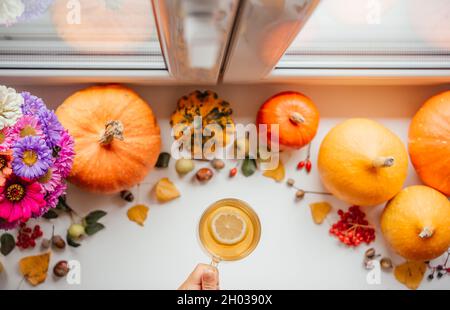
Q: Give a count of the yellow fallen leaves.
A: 6